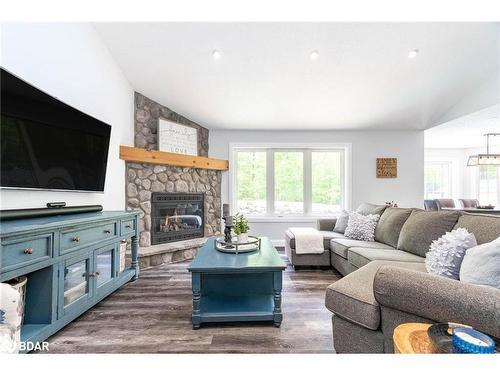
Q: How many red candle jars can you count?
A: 0